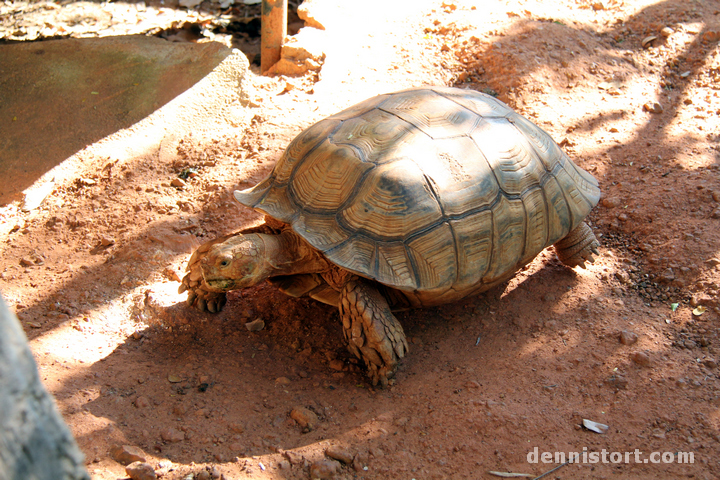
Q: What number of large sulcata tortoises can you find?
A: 1